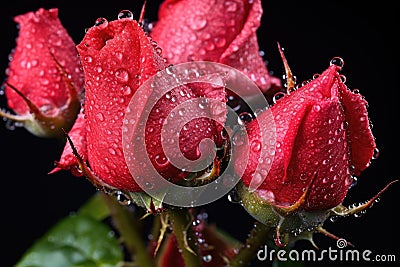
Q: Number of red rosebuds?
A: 4